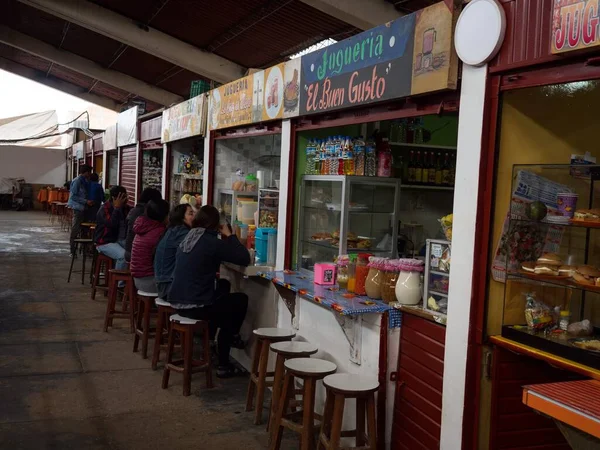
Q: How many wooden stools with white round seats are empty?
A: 4